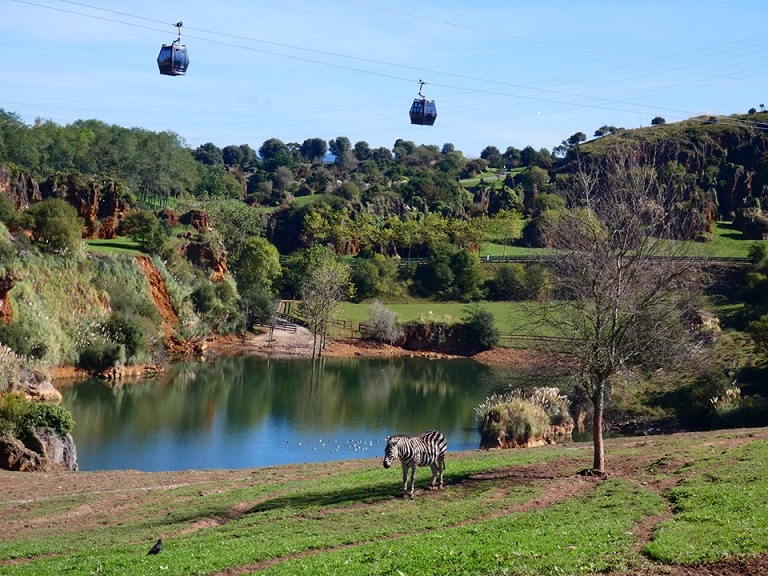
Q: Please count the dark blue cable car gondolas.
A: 2